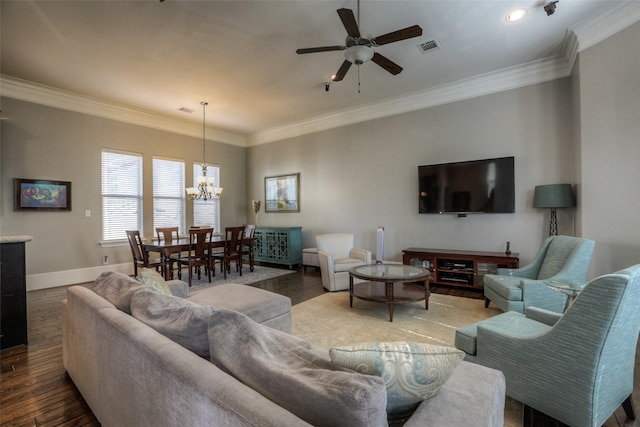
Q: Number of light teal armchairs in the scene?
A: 2